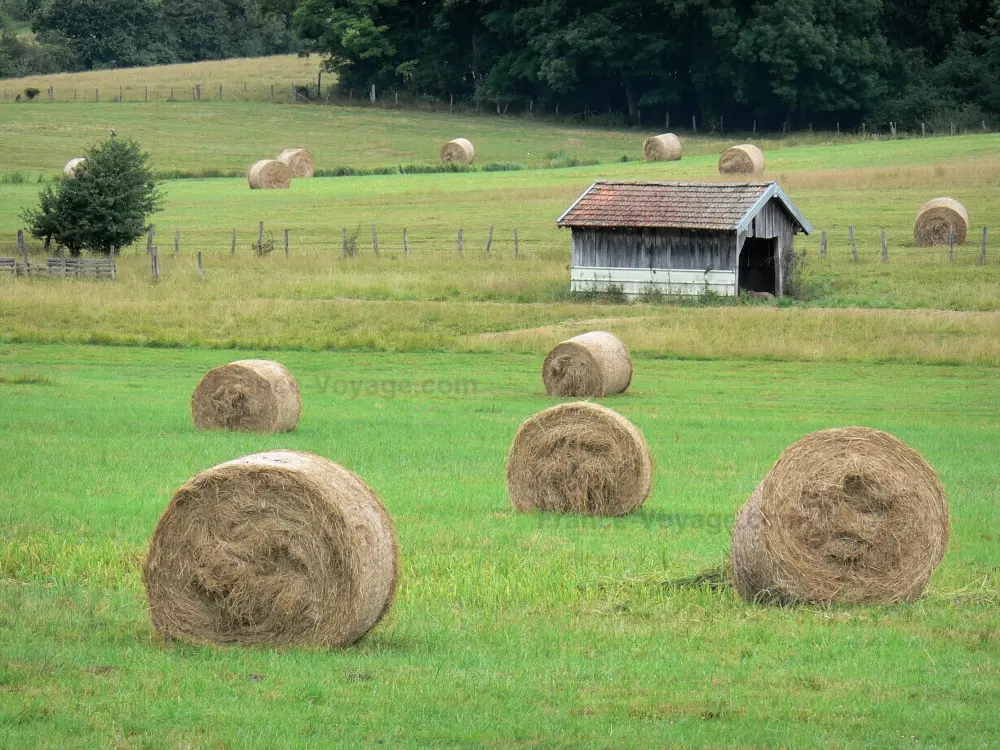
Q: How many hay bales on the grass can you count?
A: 12